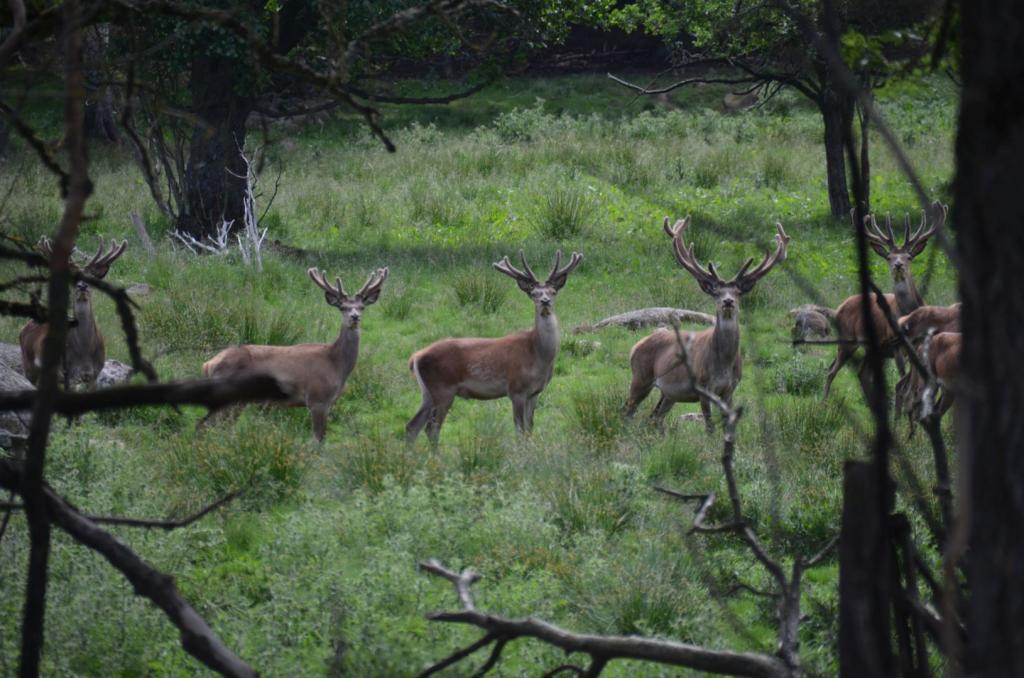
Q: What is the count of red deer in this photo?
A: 7